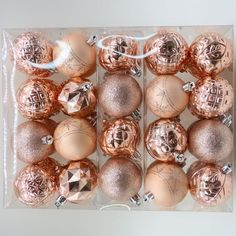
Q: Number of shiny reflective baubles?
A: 12